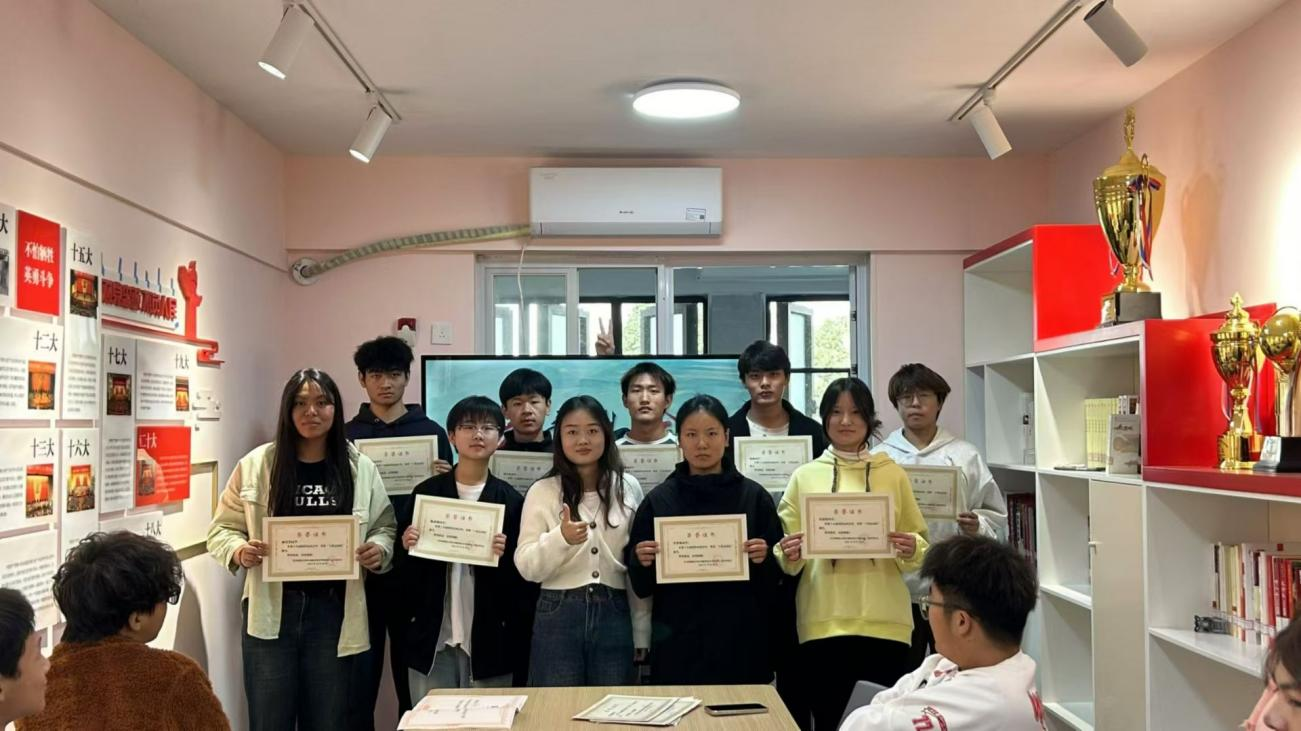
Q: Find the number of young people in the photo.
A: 14